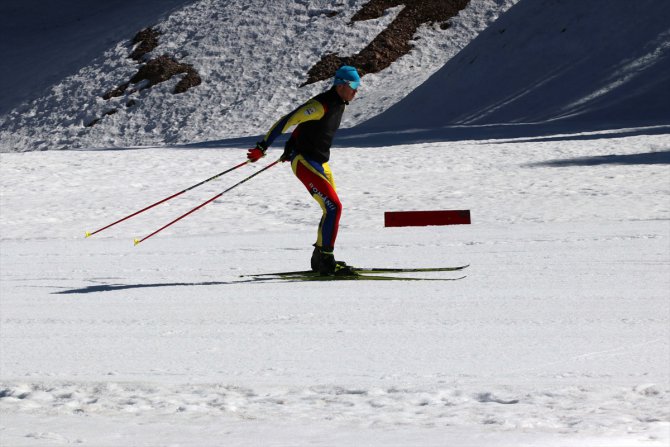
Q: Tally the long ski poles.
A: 2